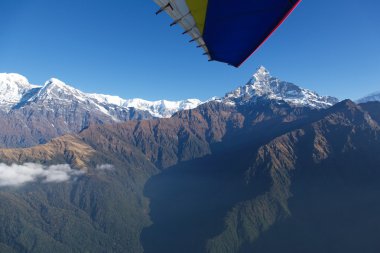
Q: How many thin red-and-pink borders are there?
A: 1